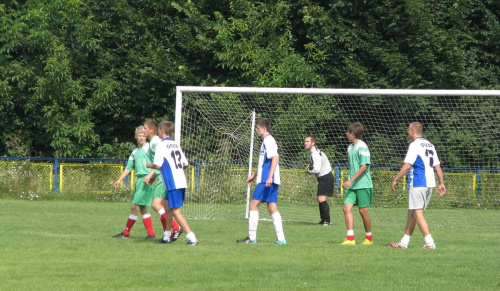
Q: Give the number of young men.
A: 7